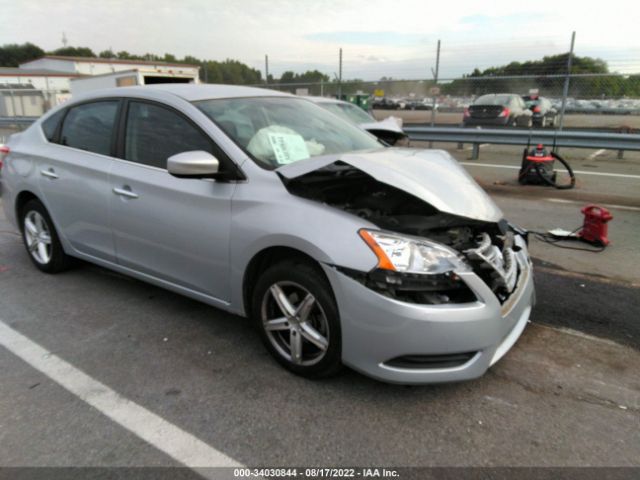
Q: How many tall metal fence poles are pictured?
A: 4